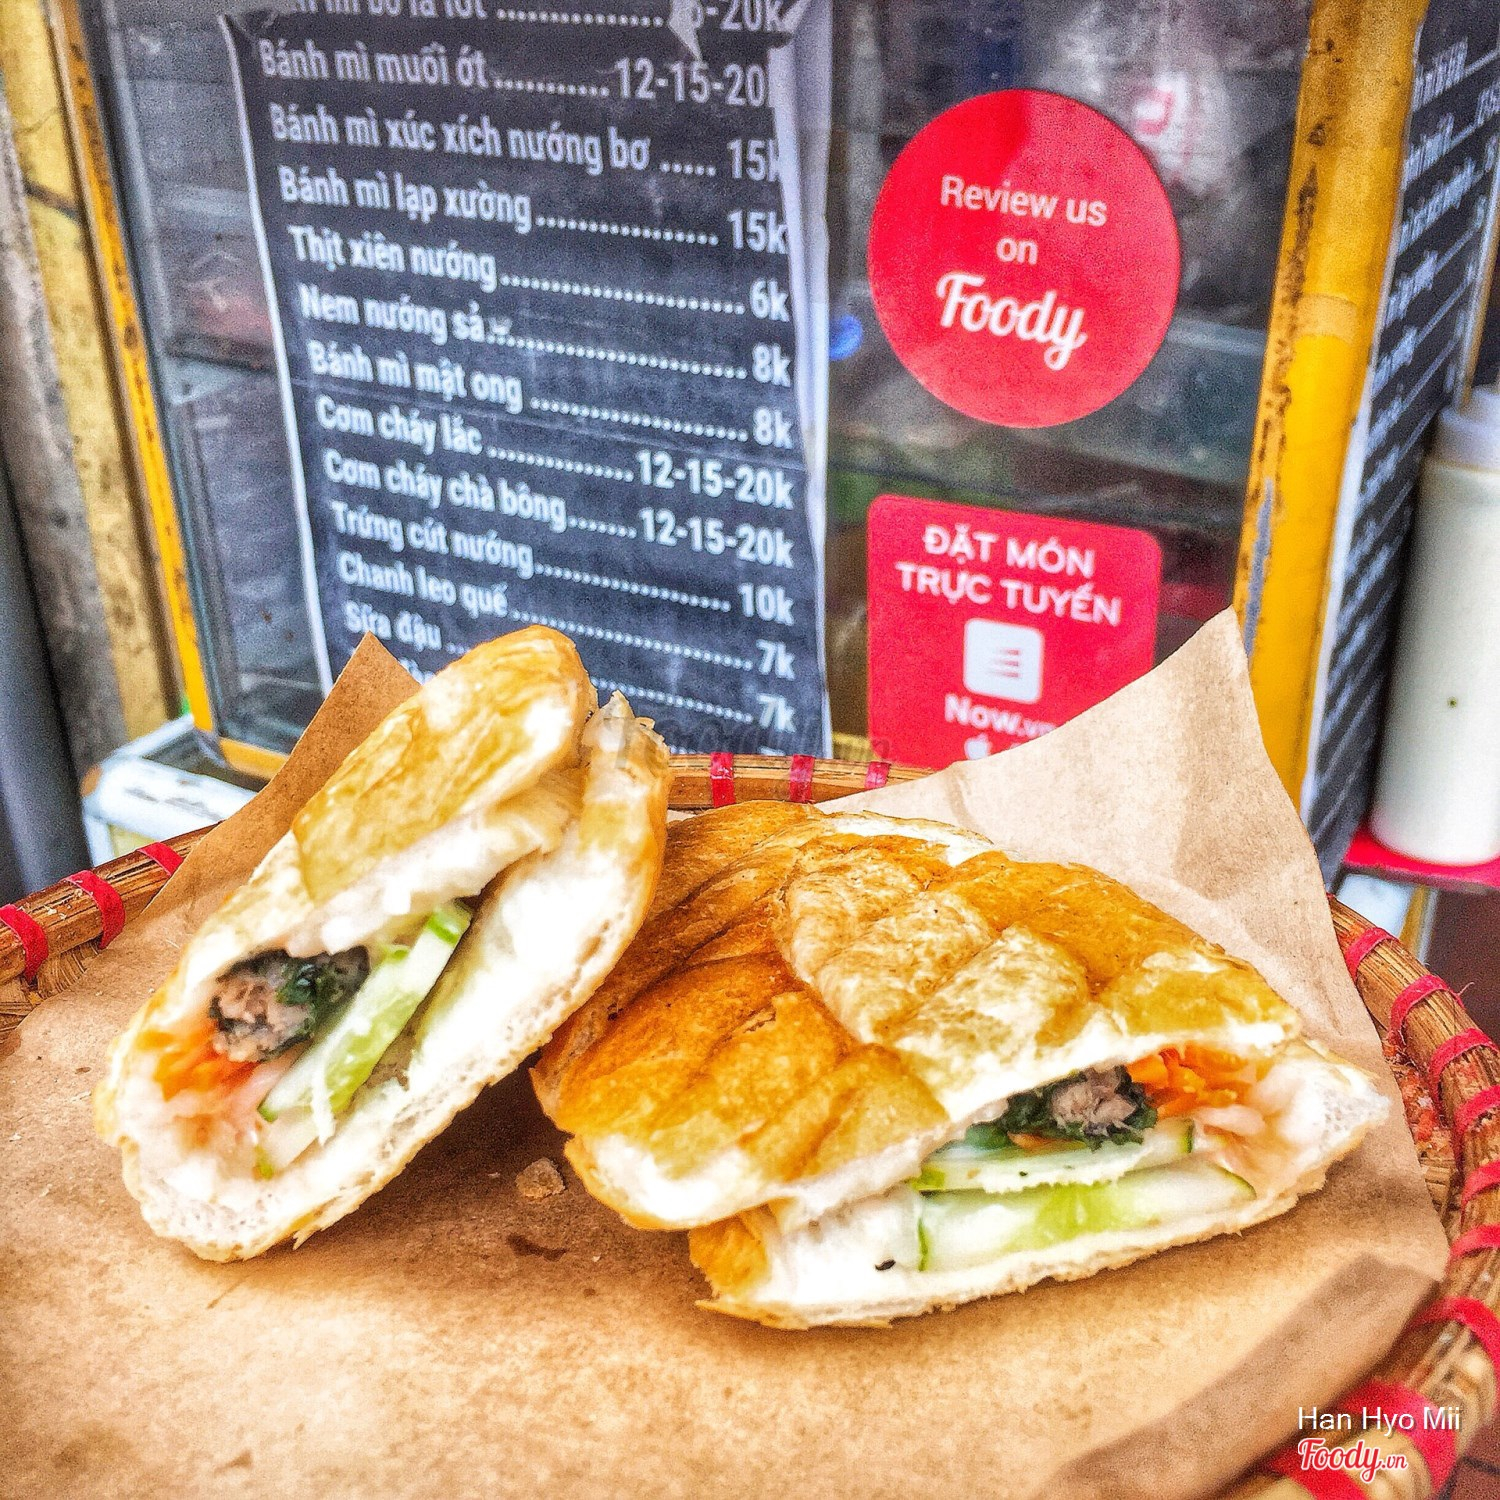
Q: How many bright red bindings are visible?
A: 15